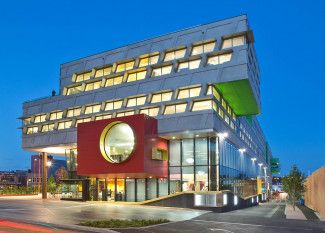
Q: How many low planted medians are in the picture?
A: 1